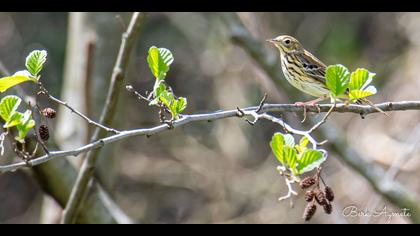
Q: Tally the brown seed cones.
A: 8